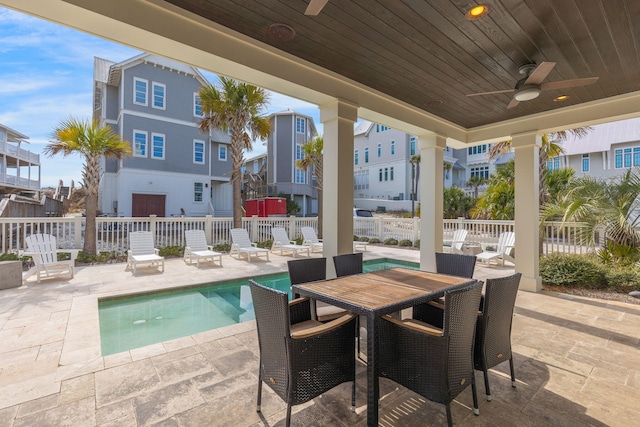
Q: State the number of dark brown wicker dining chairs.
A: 6